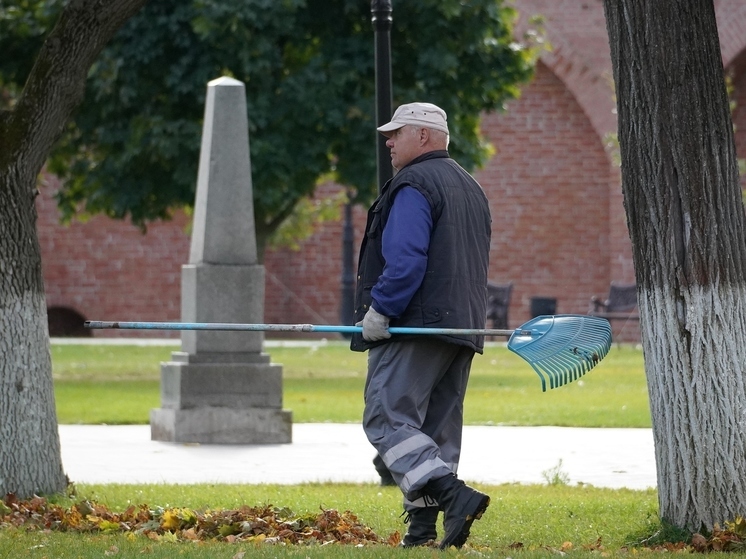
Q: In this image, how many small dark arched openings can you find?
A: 1